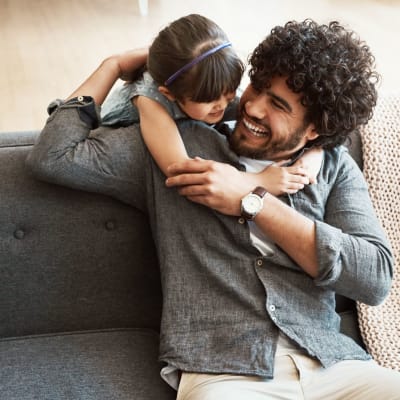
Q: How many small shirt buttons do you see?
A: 5